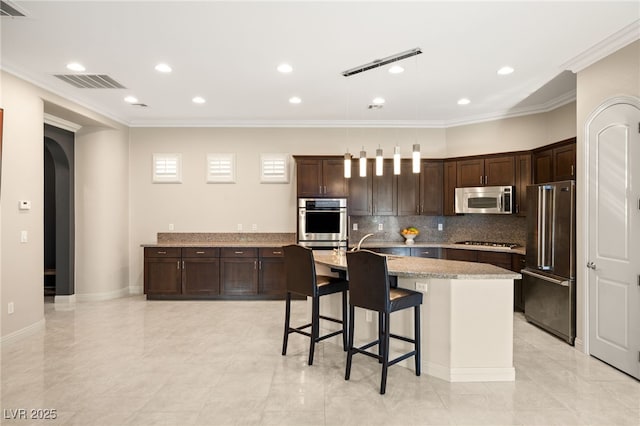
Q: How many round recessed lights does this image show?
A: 10